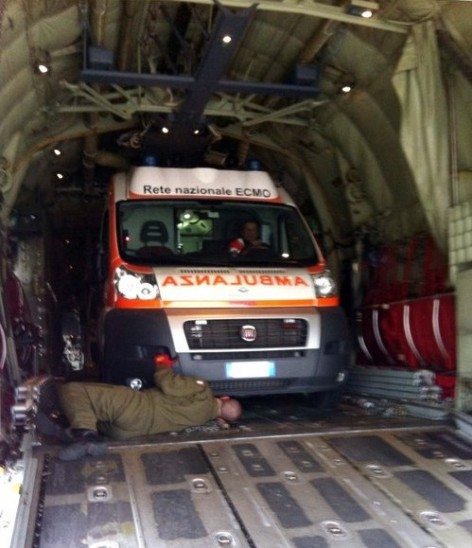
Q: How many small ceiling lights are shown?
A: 8